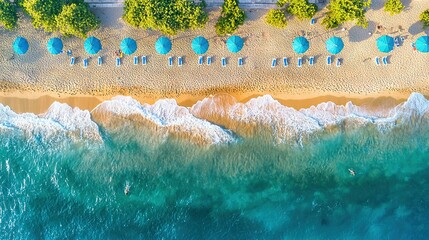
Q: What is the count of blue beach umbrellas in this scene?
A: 11